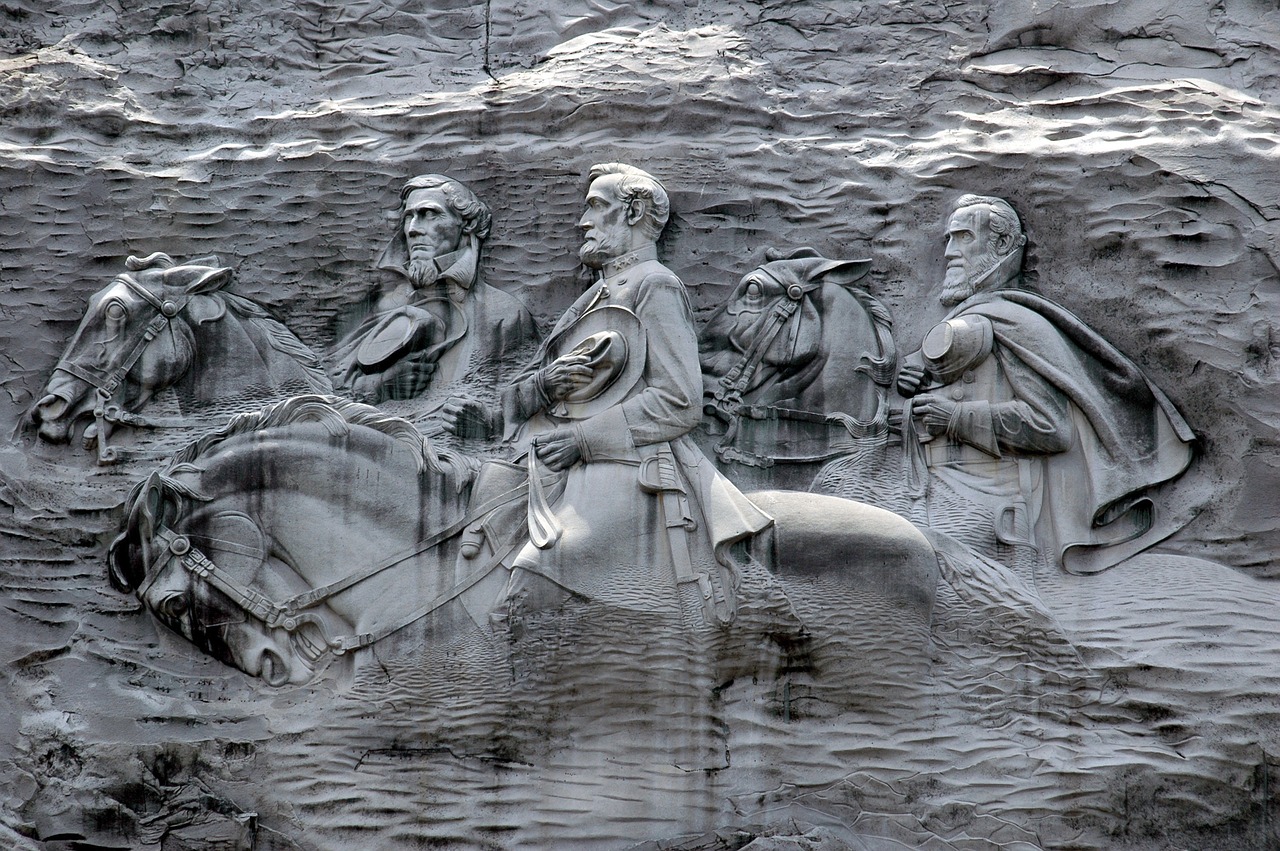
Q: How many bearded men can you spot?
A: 3